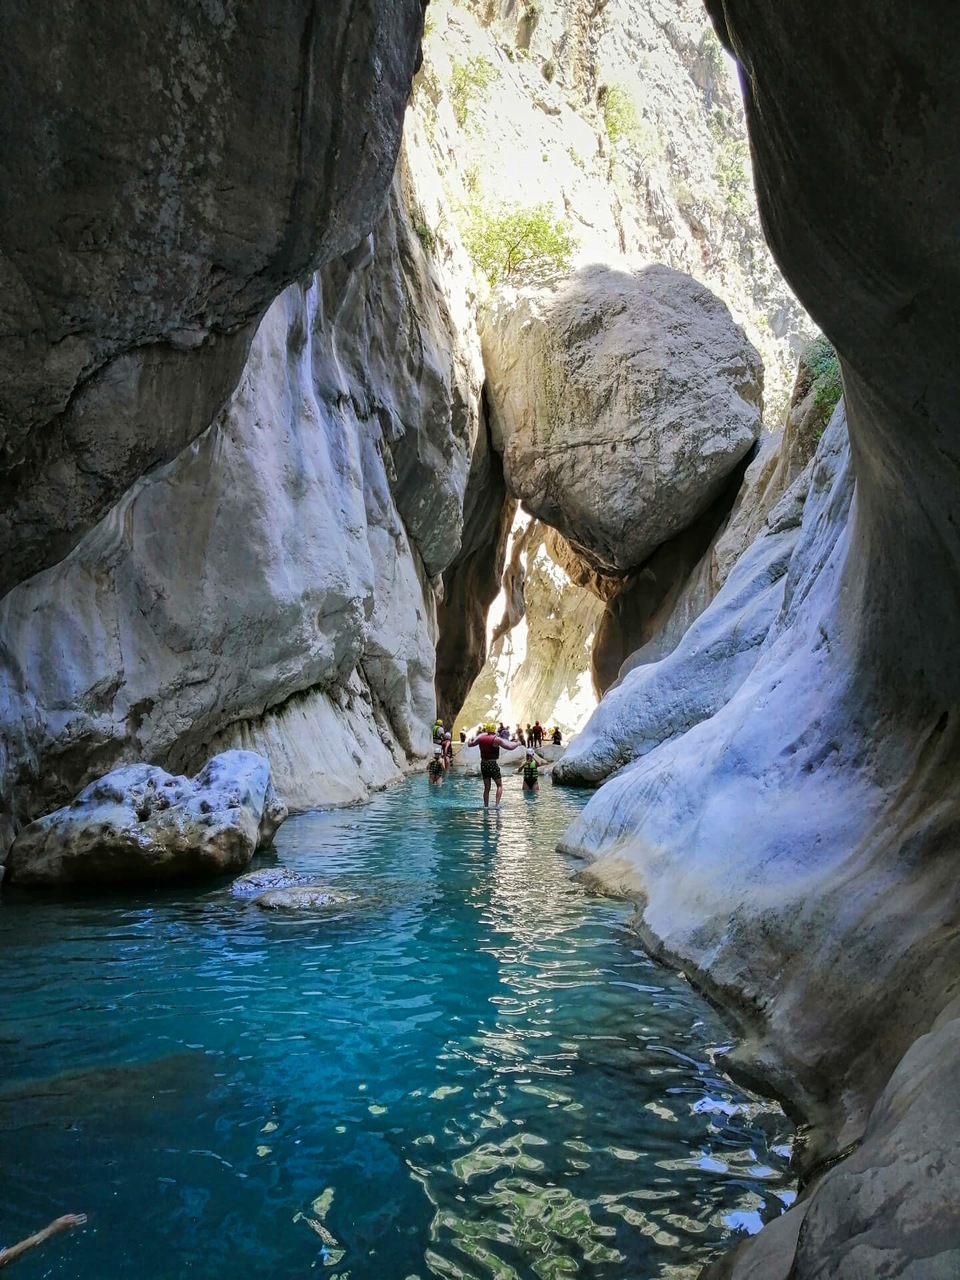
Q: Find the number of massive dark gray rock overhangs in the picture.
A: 2